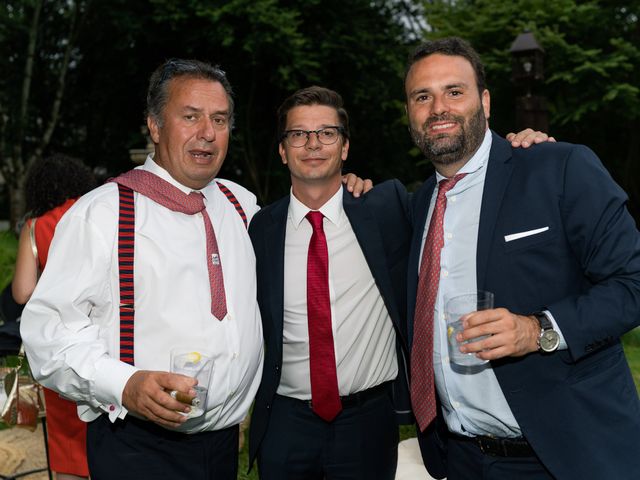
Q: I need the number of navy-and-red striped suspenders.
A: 2